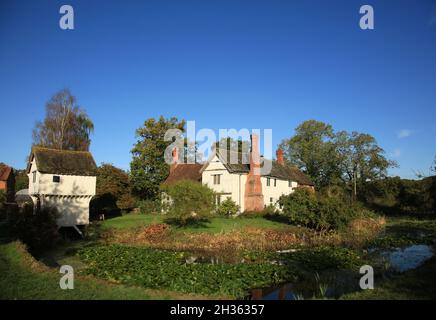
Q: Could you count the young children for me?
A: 0